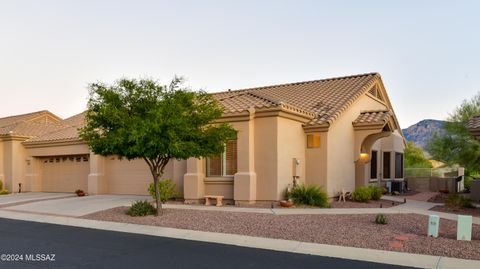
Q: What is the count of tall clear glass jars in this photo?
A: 0